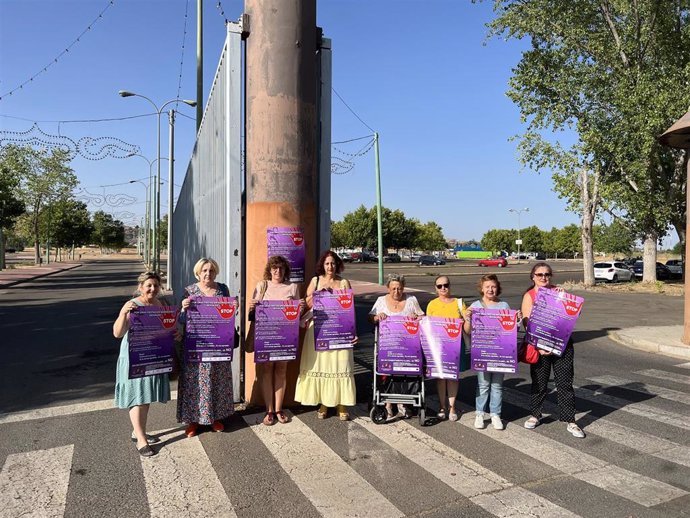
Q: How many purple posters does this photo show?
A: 9